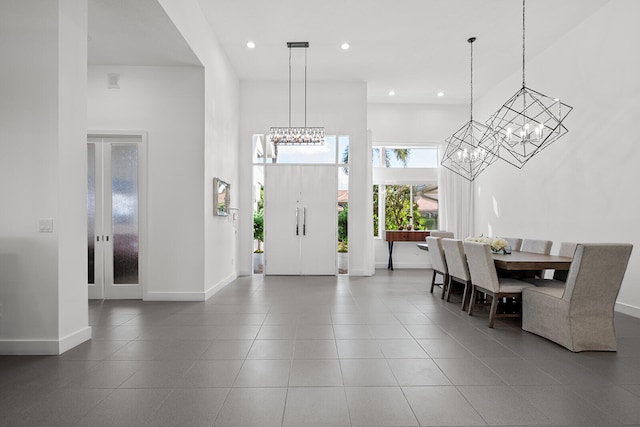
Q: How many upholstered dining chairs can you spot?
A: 8